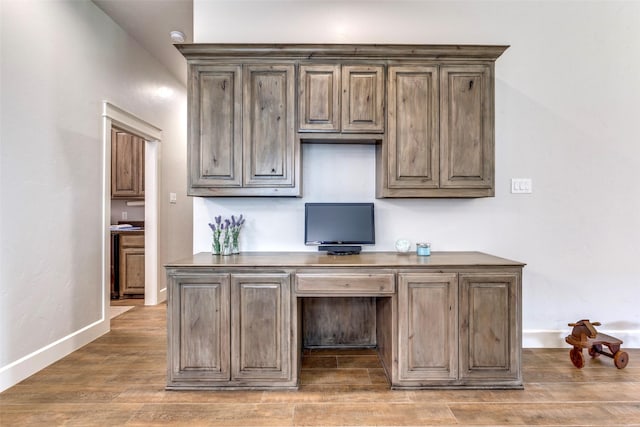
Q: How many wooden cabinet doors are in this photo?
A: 13